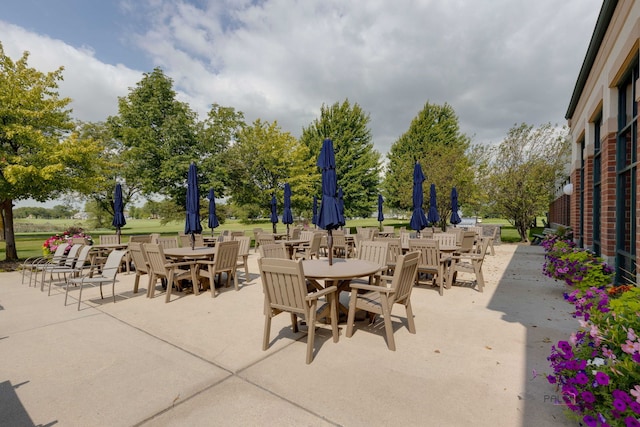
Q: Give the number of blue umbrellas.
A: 12